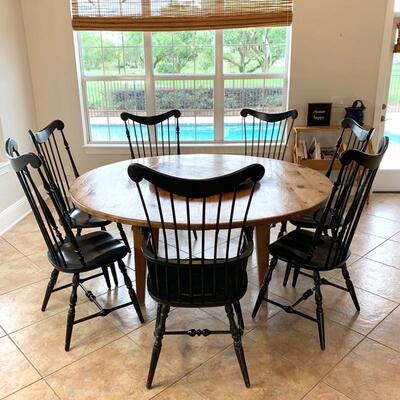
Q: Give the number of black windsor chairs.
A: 7